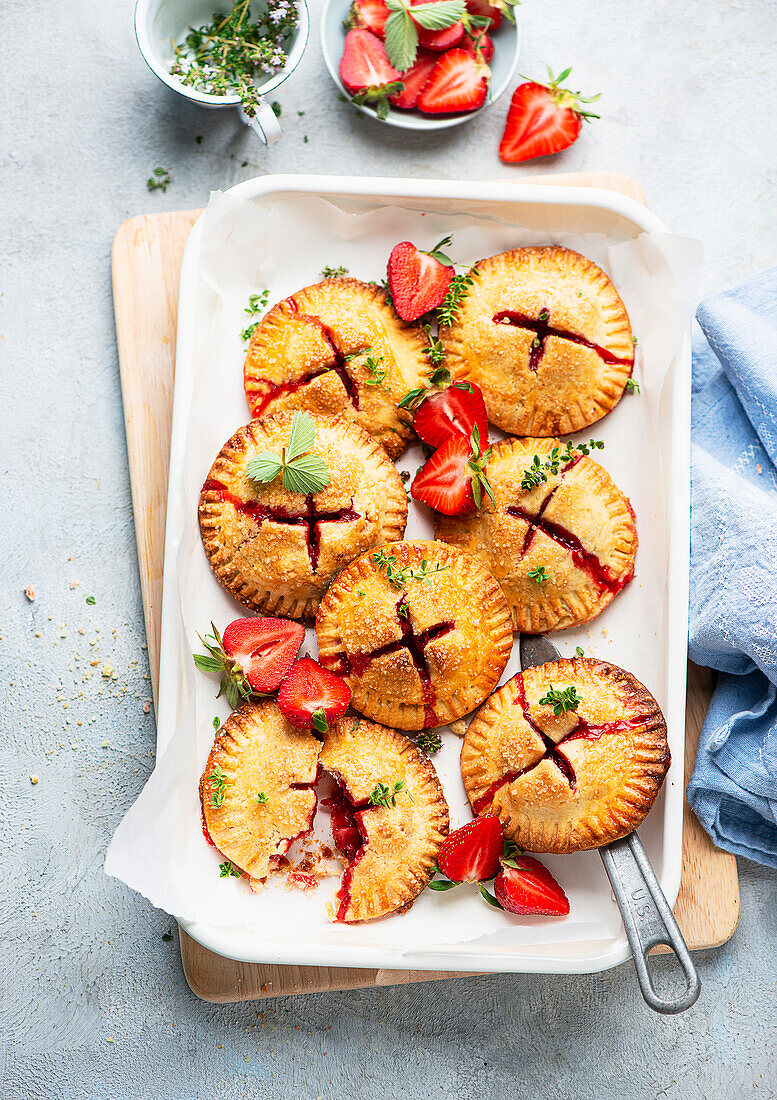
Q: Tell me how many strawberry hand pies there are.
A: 7